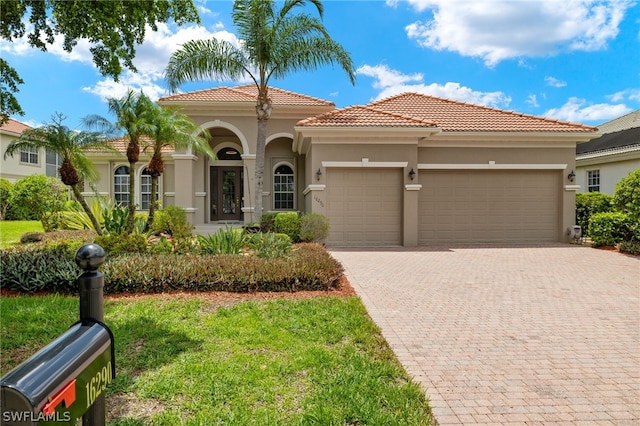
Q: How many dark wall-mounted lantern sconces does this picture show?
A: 3